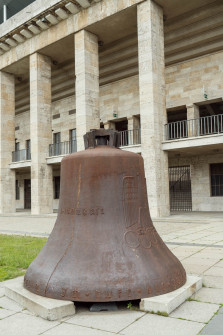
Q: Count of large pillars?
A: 4